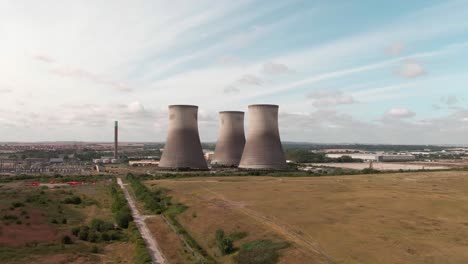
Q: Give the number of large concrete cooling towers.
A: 3